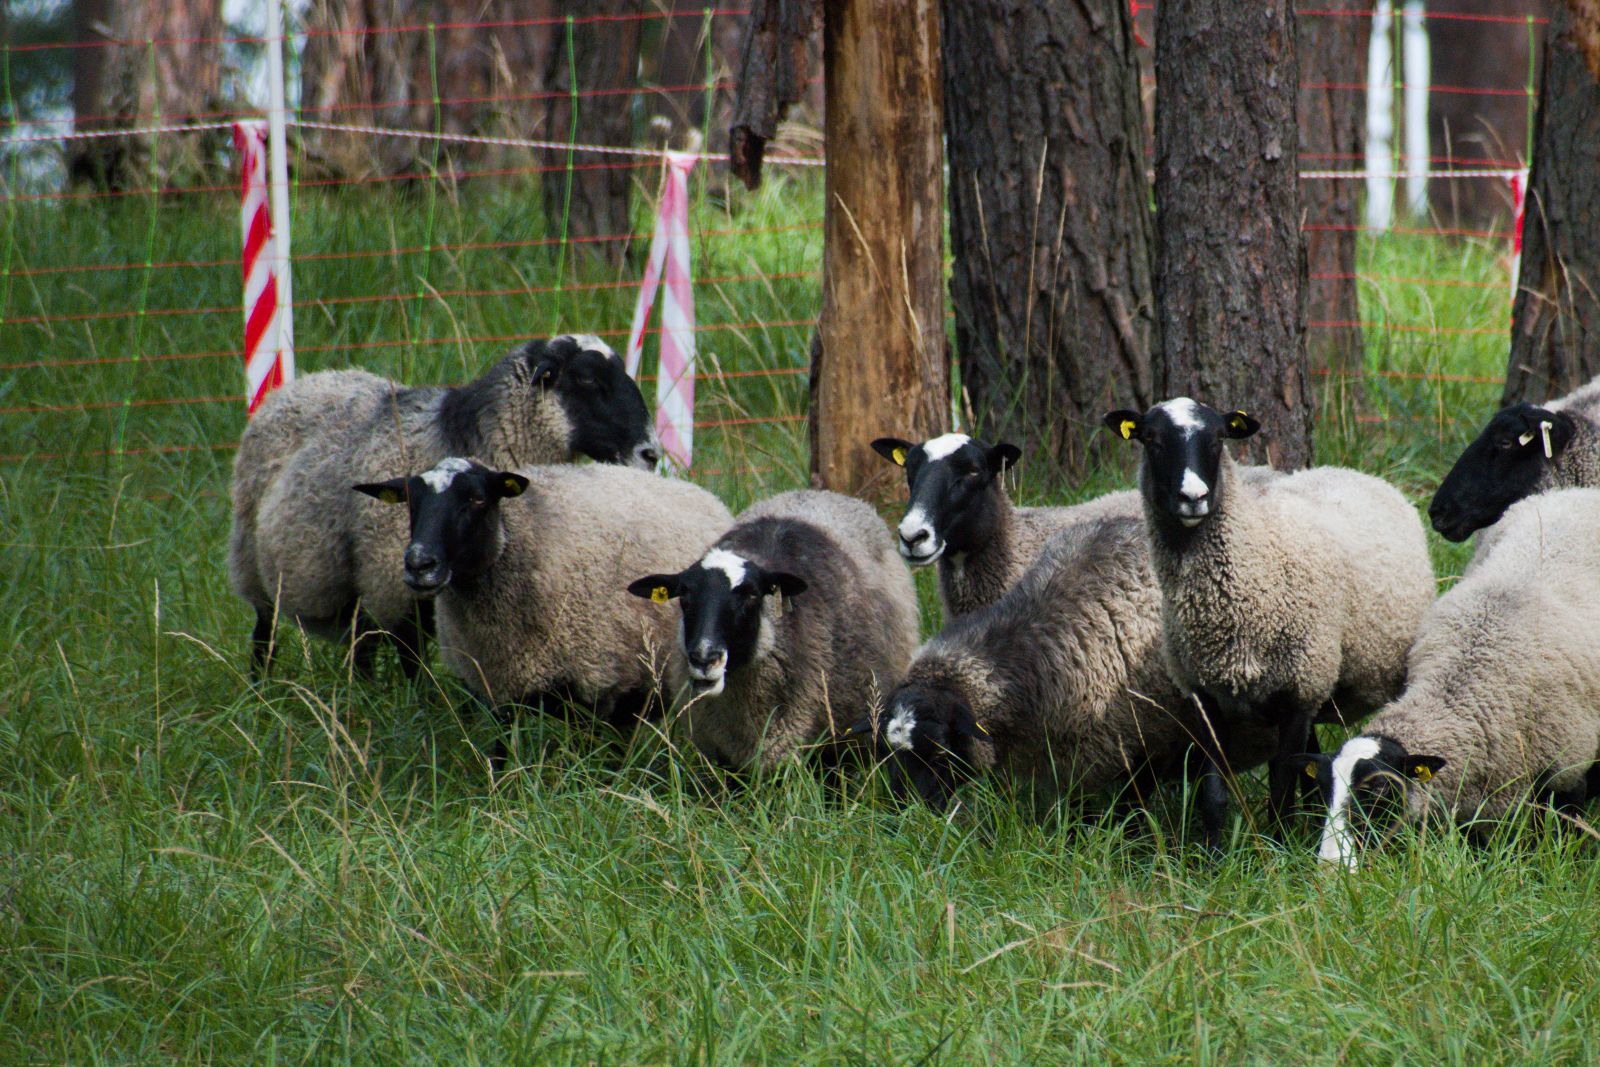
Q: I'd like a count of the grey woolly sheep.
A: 8